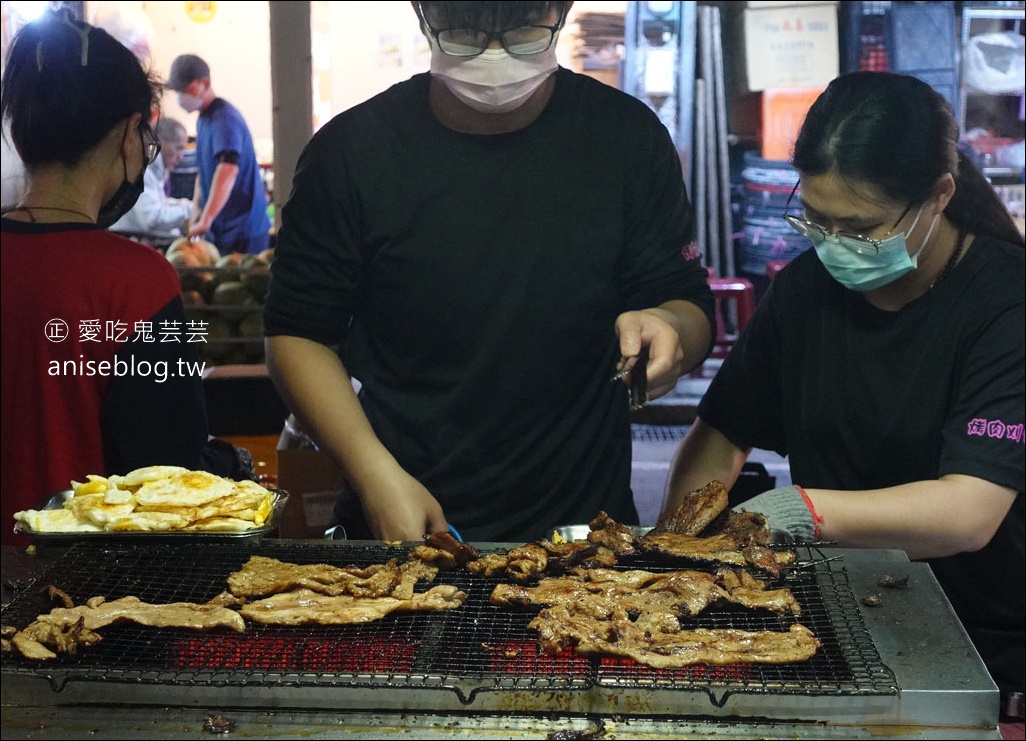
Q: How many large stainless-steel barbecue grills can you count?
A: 1